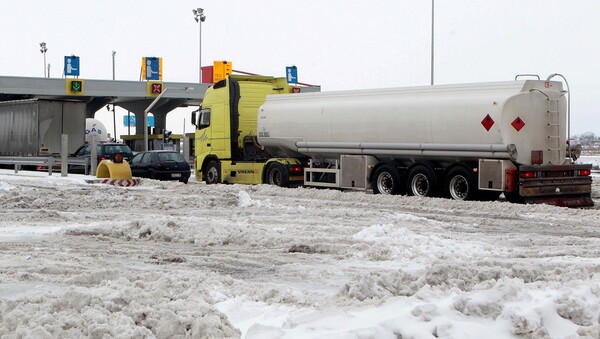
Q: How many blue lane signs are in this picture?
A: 3